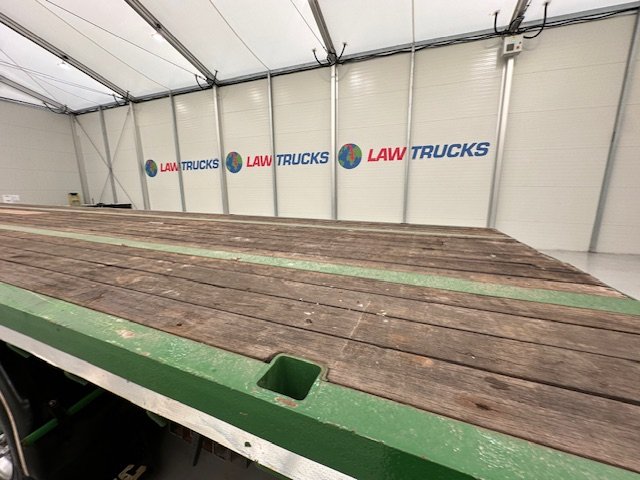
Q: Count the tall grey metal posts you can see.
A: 10